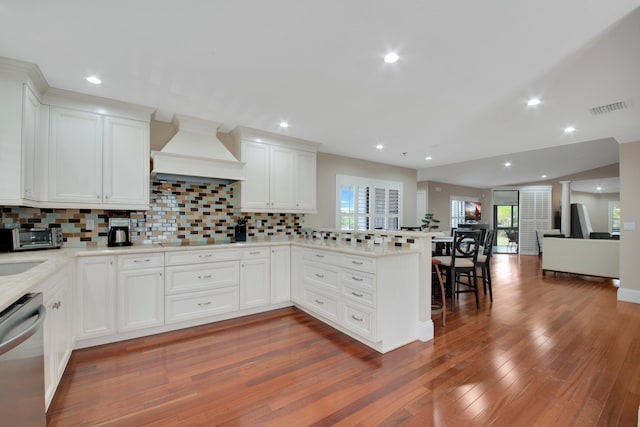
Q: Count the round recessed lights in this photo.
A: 10